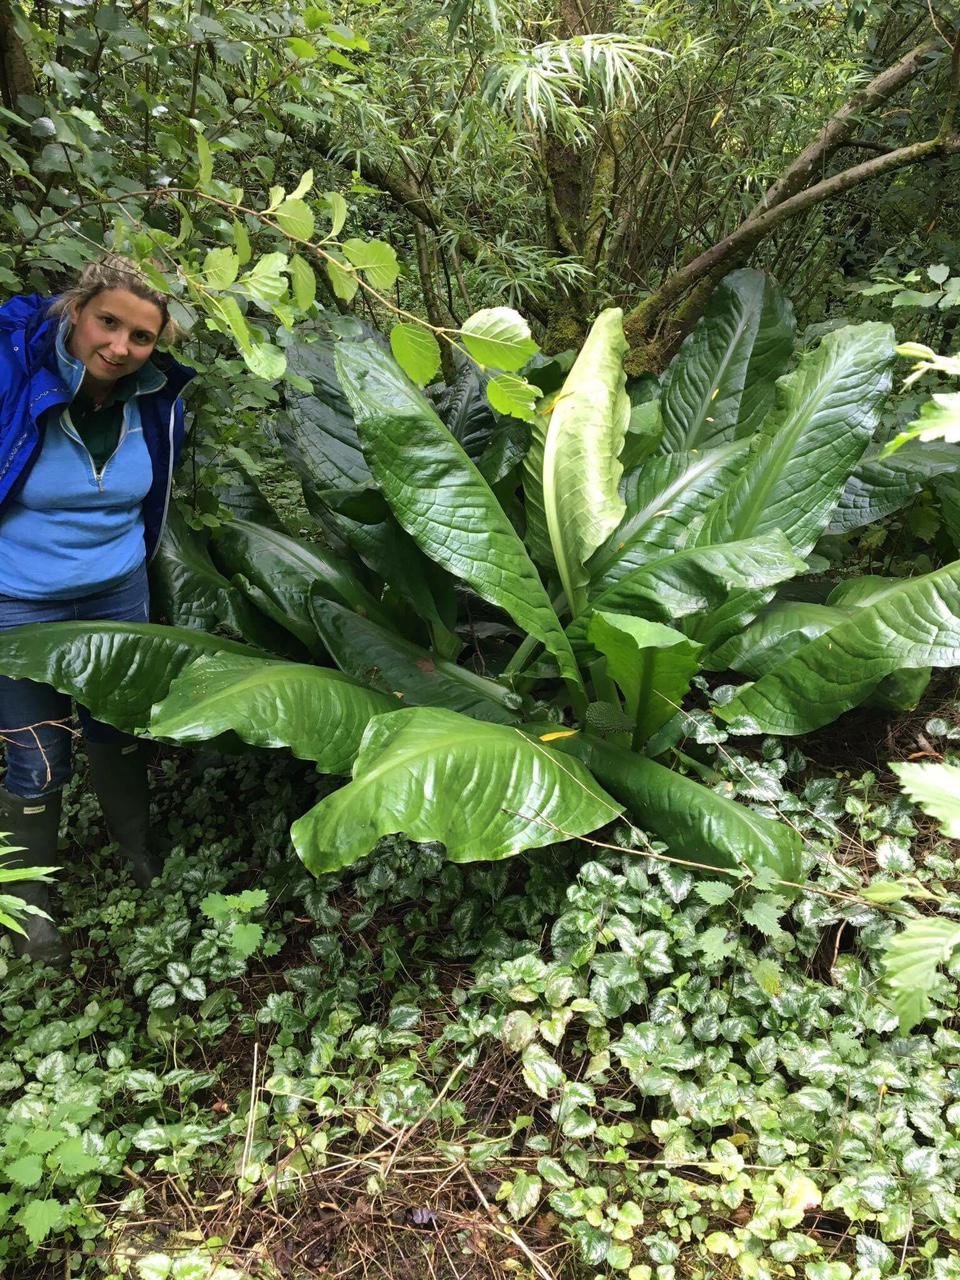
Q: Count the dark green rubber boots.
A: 2